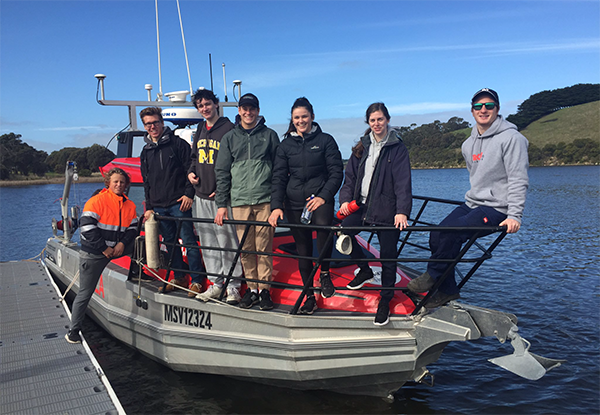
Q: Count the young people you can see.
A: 7